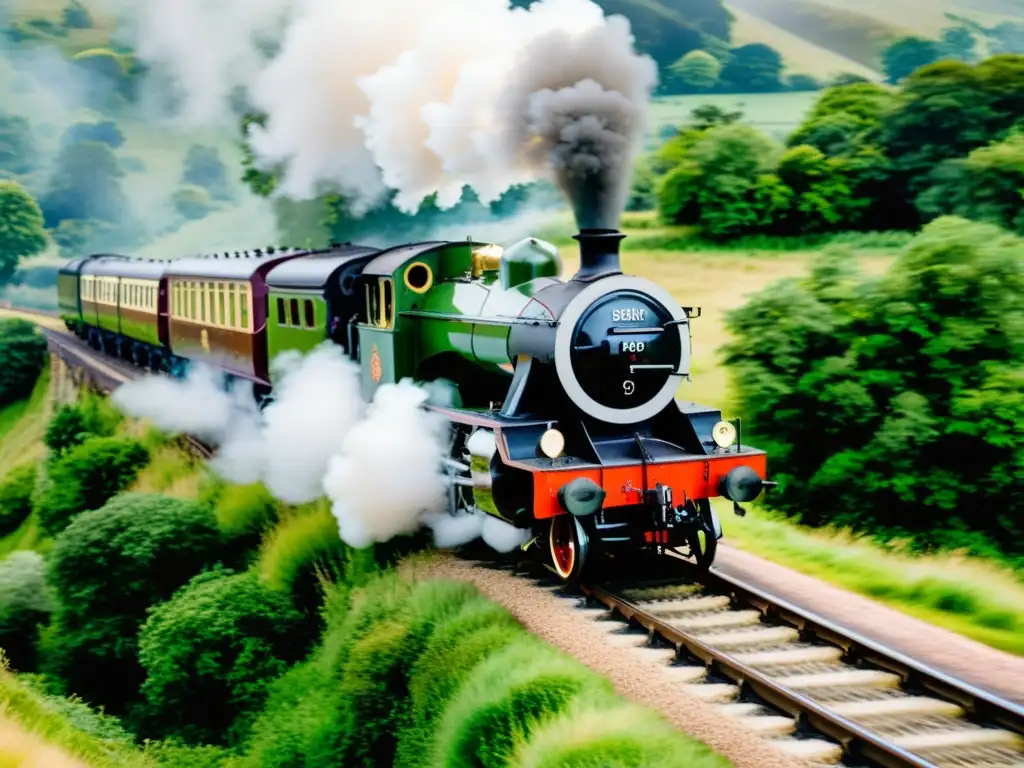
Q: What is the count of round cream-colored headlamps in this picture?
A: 2